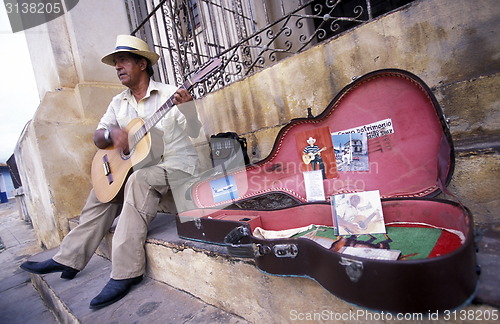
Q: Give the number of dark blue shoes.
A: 2